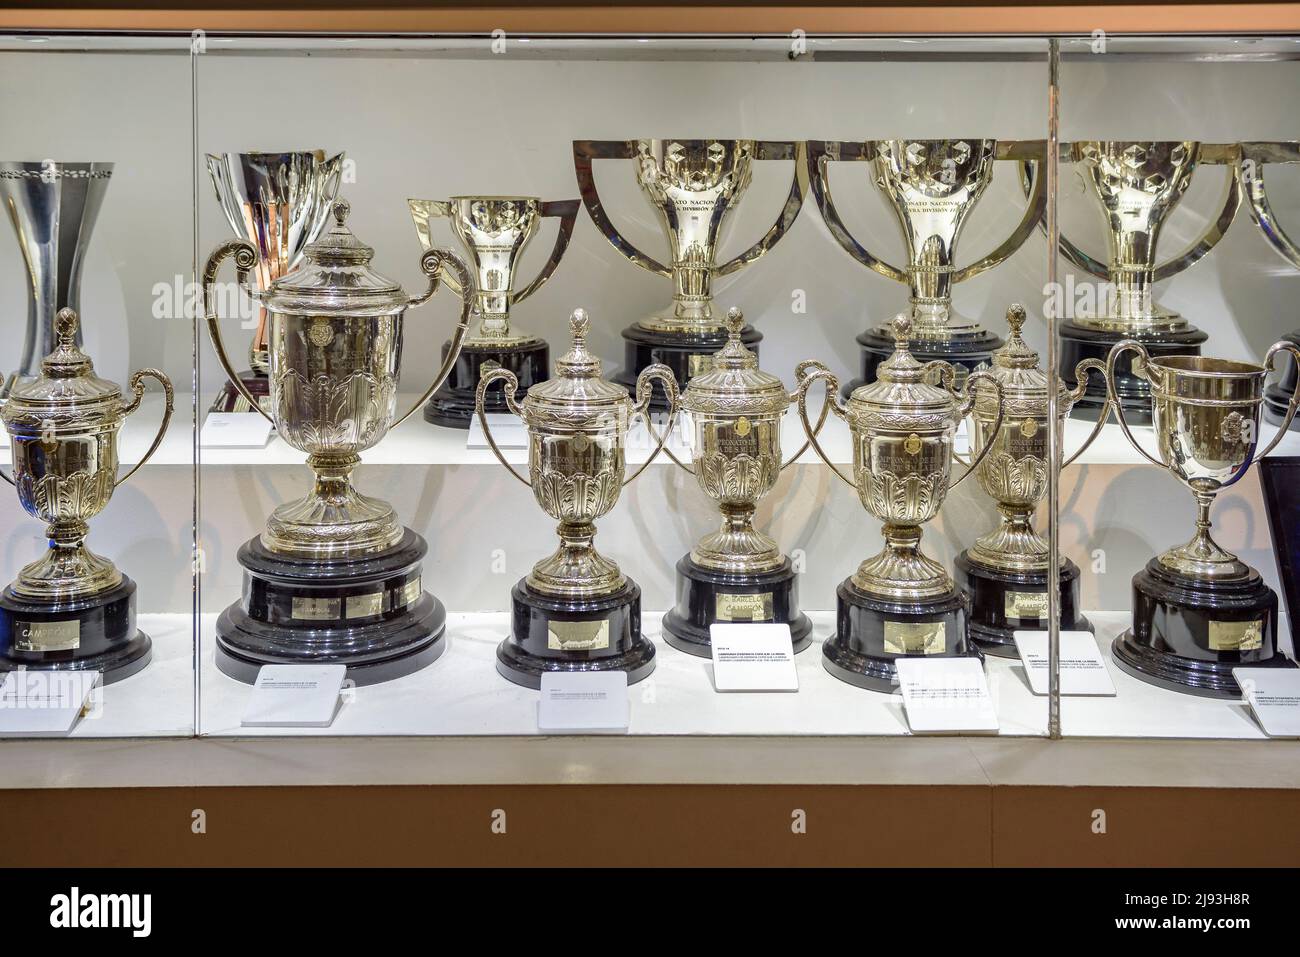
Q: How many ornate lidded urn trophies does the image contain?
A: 6